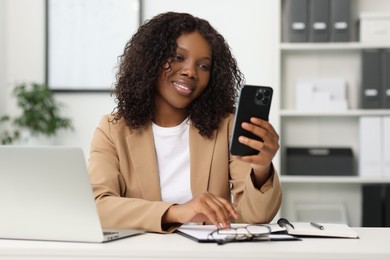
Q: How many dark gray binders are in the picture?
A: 5